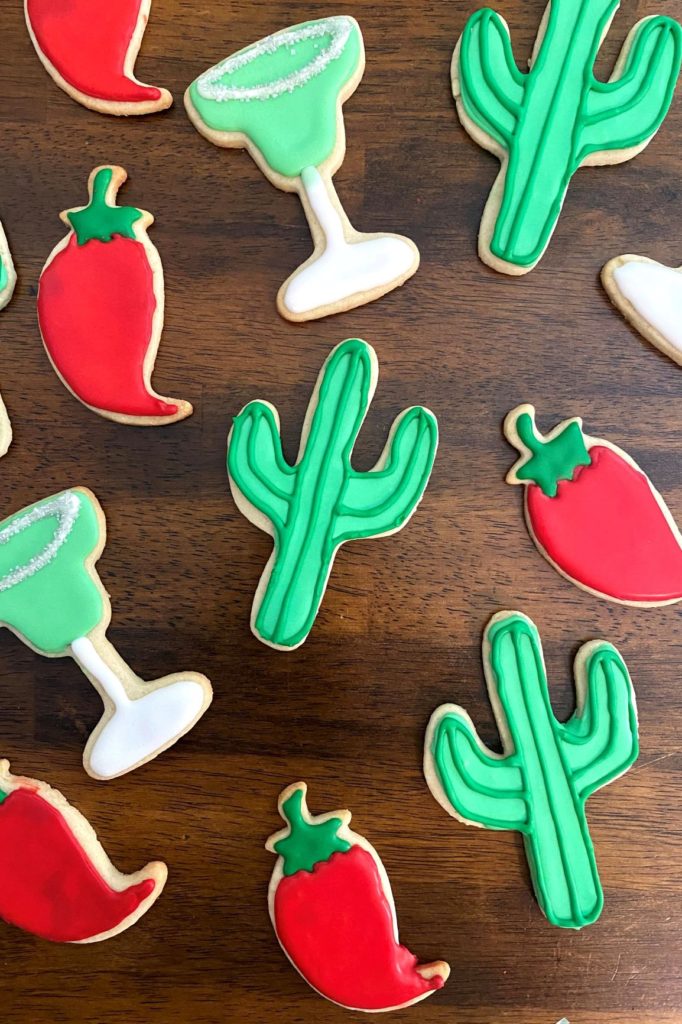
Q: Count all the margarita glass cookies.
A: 3